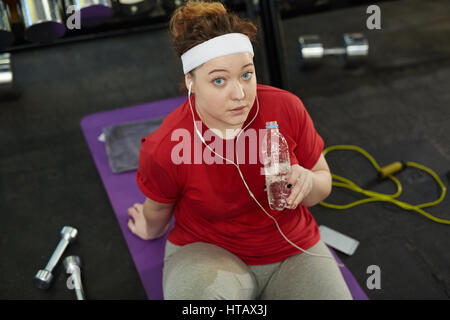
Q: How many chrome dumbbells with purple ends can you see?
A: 2